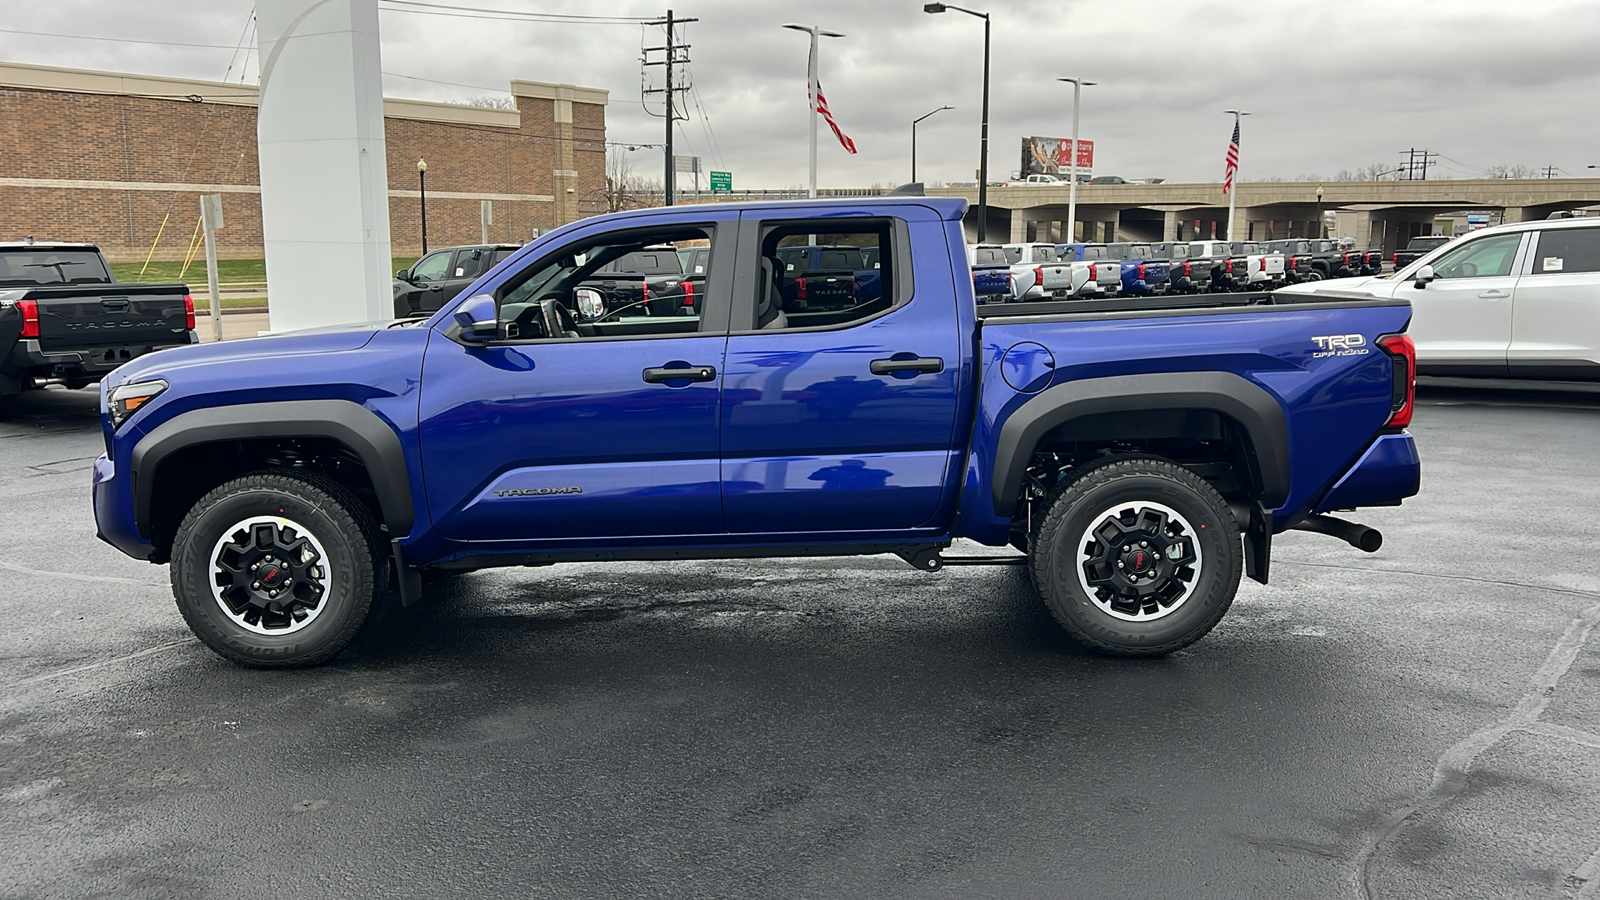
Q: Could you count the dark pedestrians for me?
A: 0